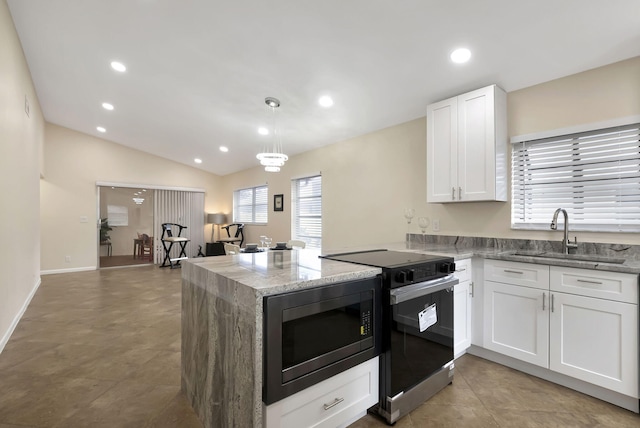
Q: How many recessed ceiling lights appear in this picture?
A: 8